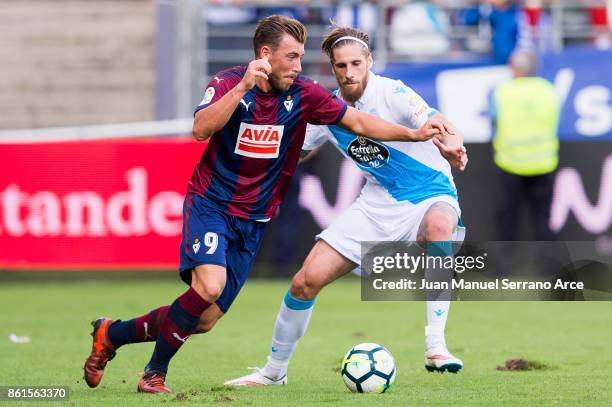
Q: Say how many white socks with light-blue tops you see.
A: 2